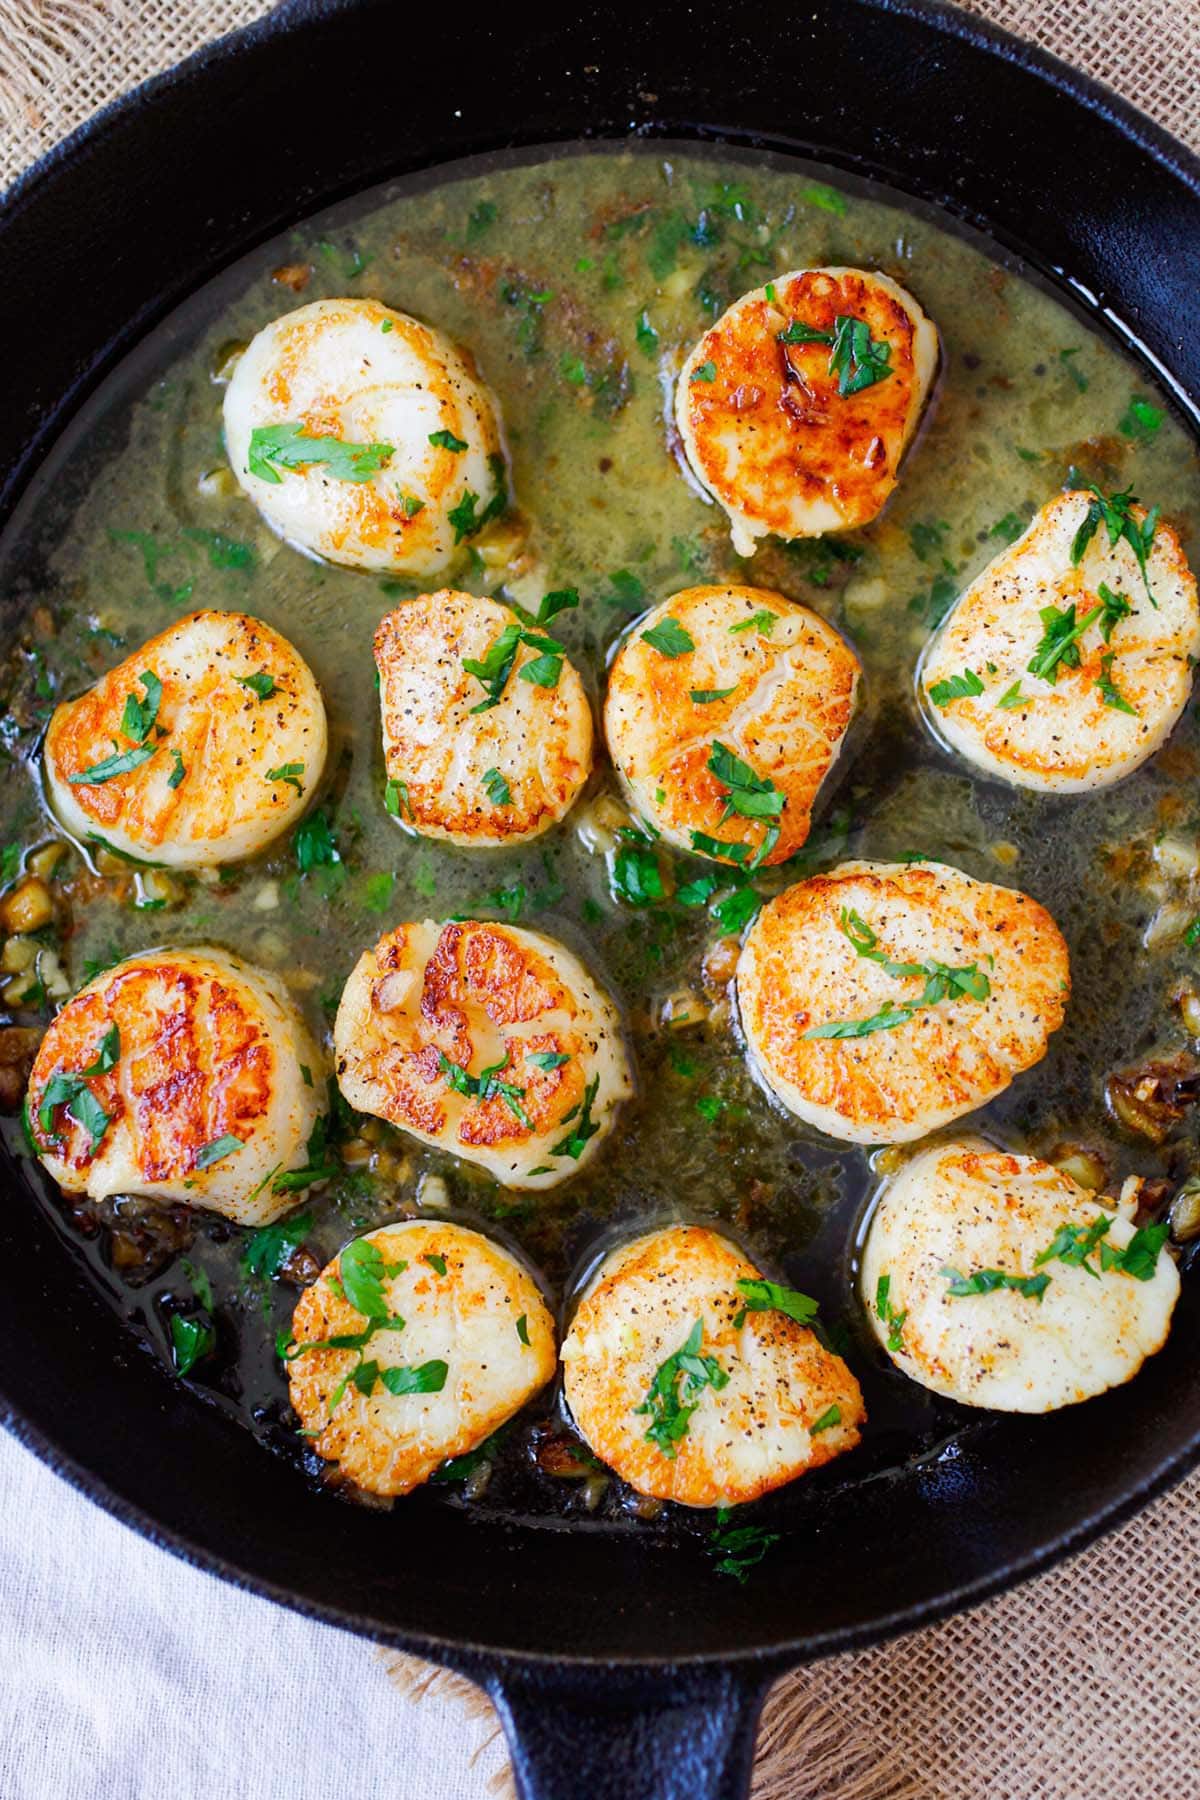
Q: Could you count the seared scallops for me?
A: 12